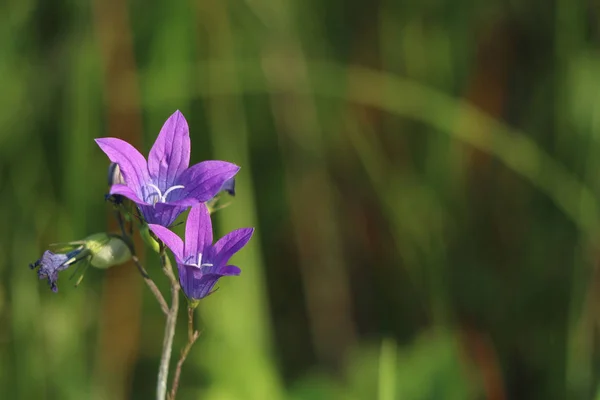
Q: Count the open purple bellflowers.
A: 2